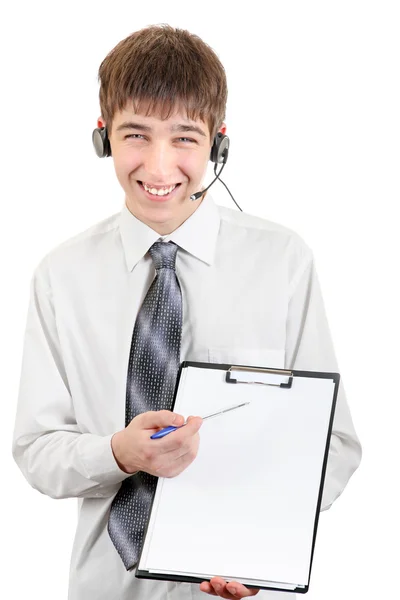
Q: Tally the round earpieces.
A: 2